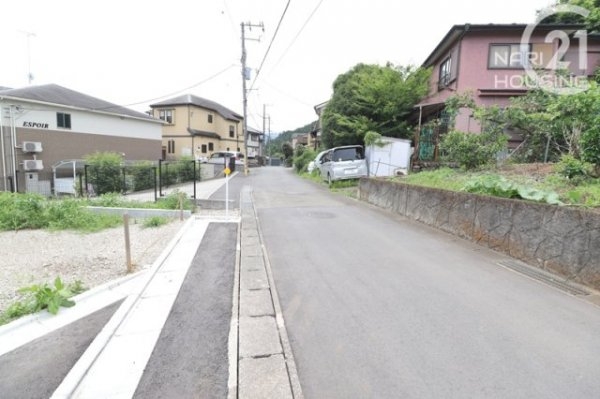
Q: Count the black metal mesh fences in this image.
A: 2